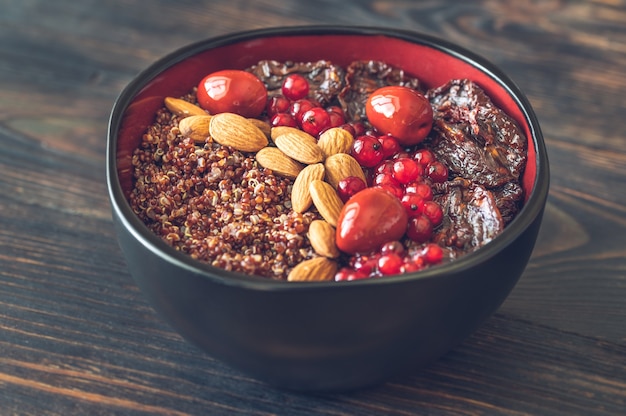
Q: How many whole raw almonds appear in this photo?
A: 13